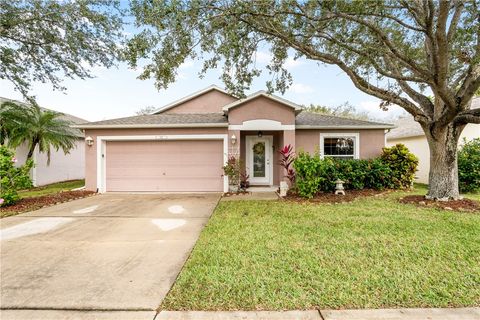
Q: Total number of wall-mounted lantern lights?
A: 2